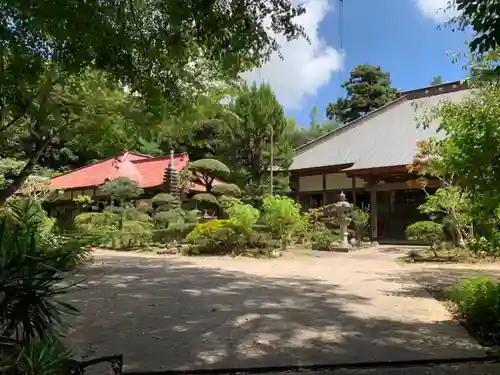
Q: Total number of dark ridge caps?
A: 1